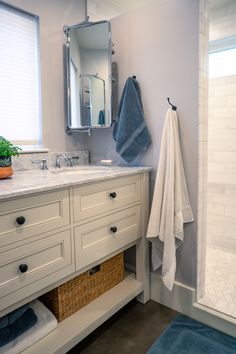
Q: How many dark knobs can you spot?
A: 4